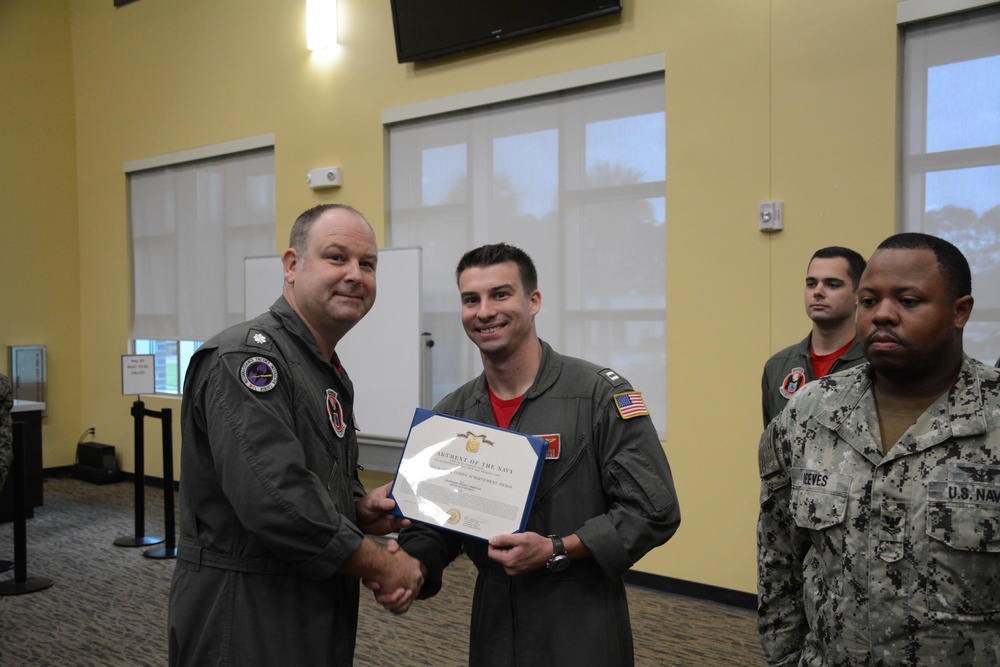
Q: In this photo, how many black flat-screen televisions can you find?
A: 1